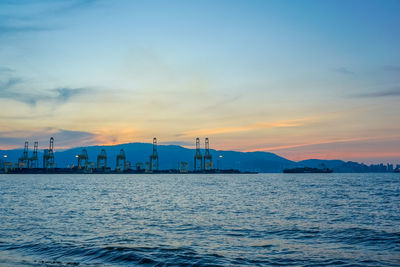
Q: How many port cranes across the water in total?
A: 9